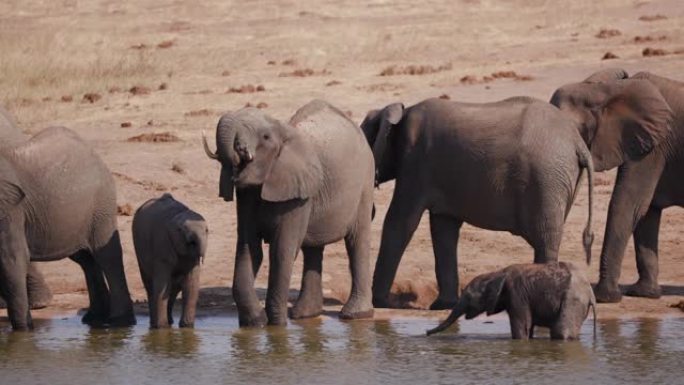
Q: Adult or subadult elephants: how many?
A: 5